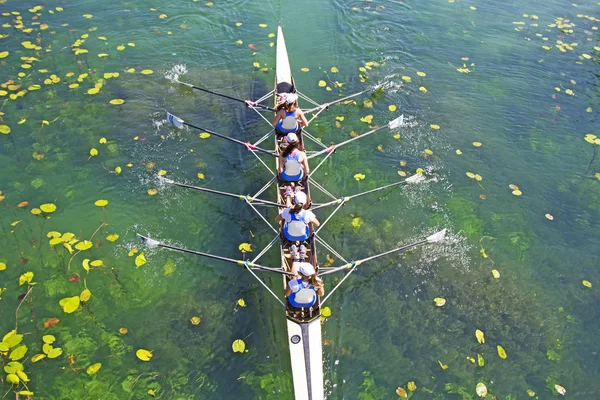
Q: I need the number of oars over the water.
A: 8